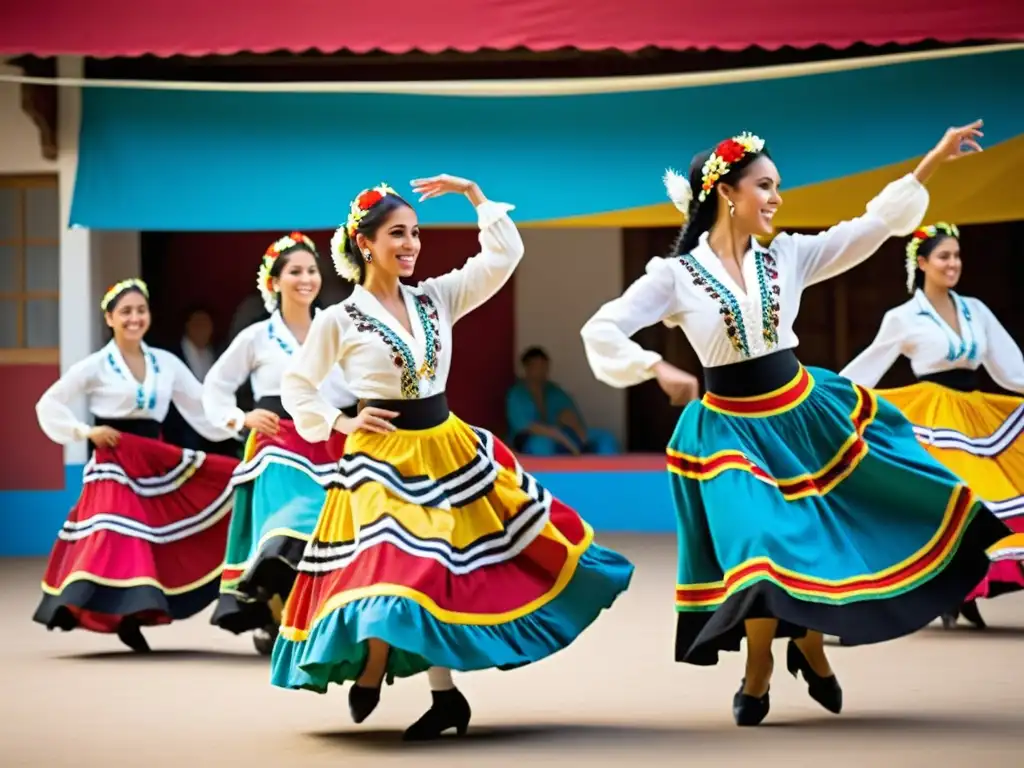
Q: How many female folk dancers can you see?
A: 5